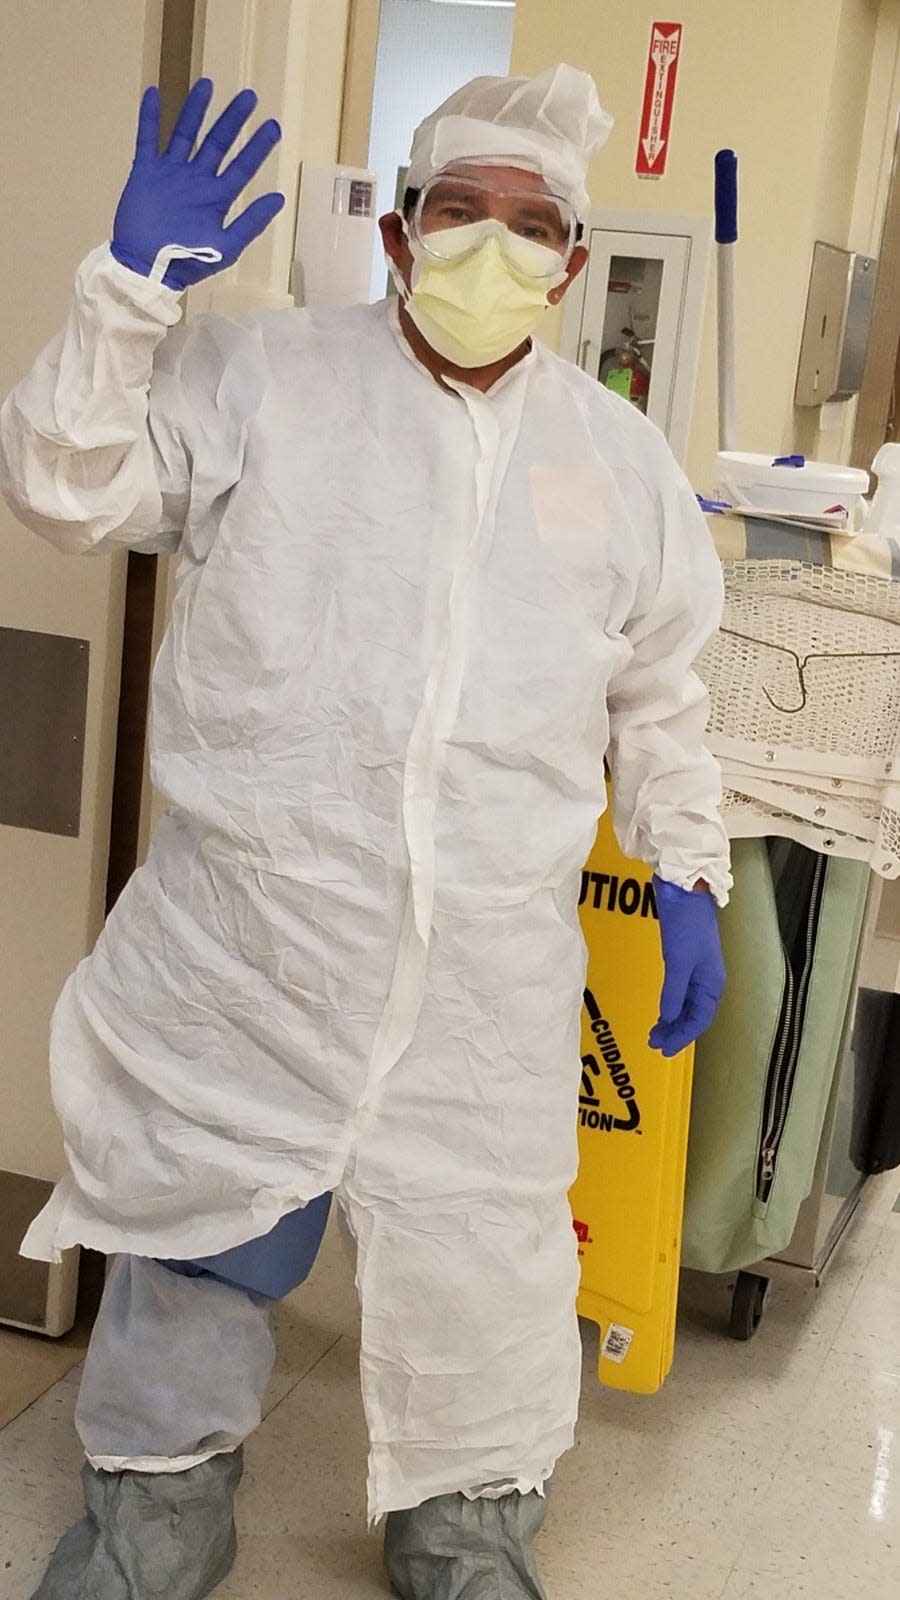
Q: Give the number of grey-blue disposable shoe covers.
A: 2